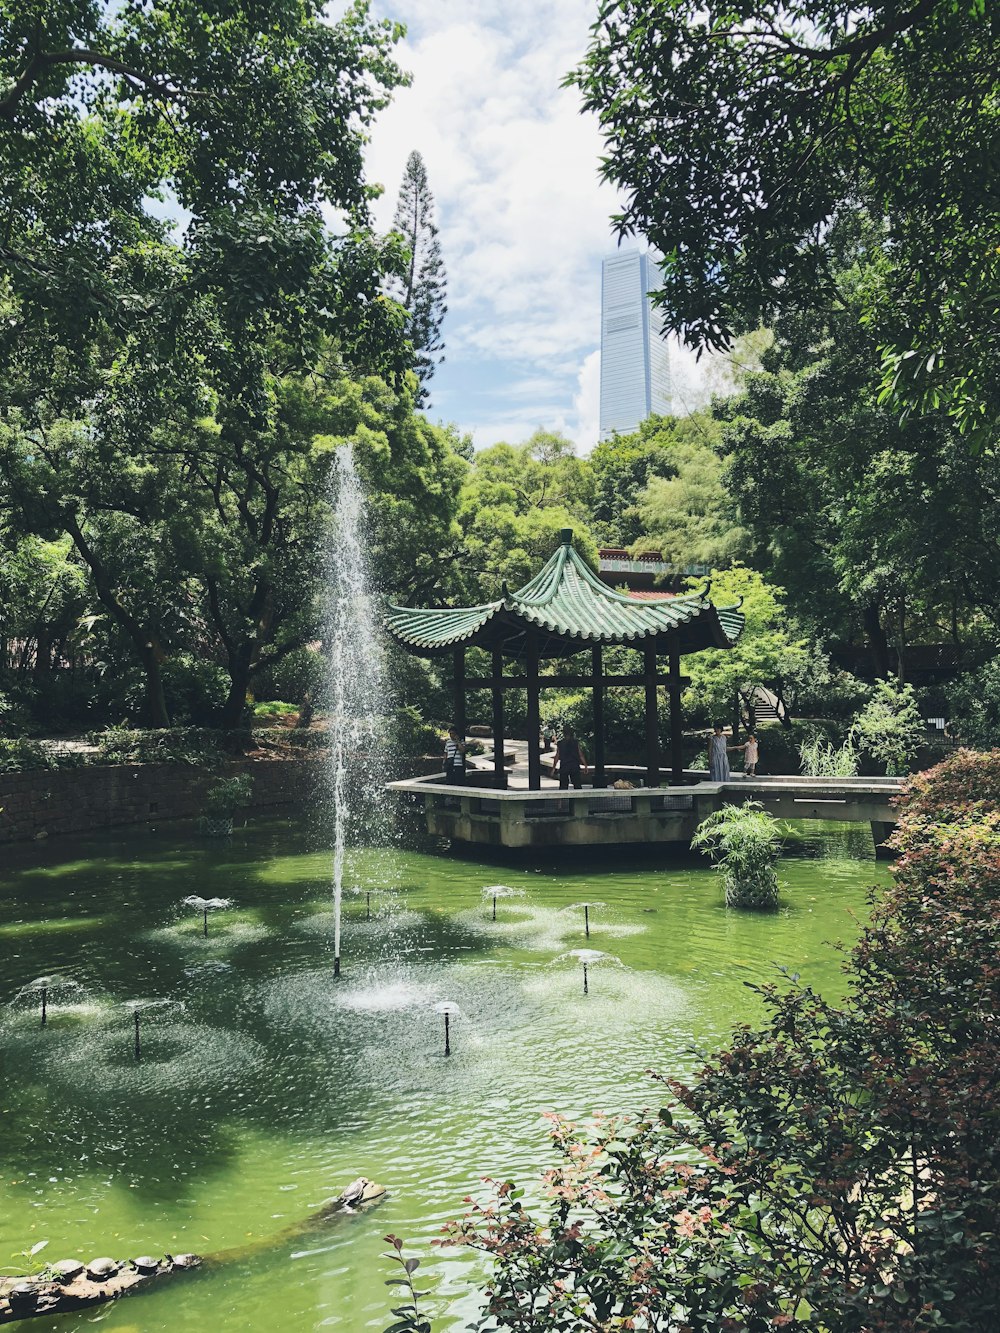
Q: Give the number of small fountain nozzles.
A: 8